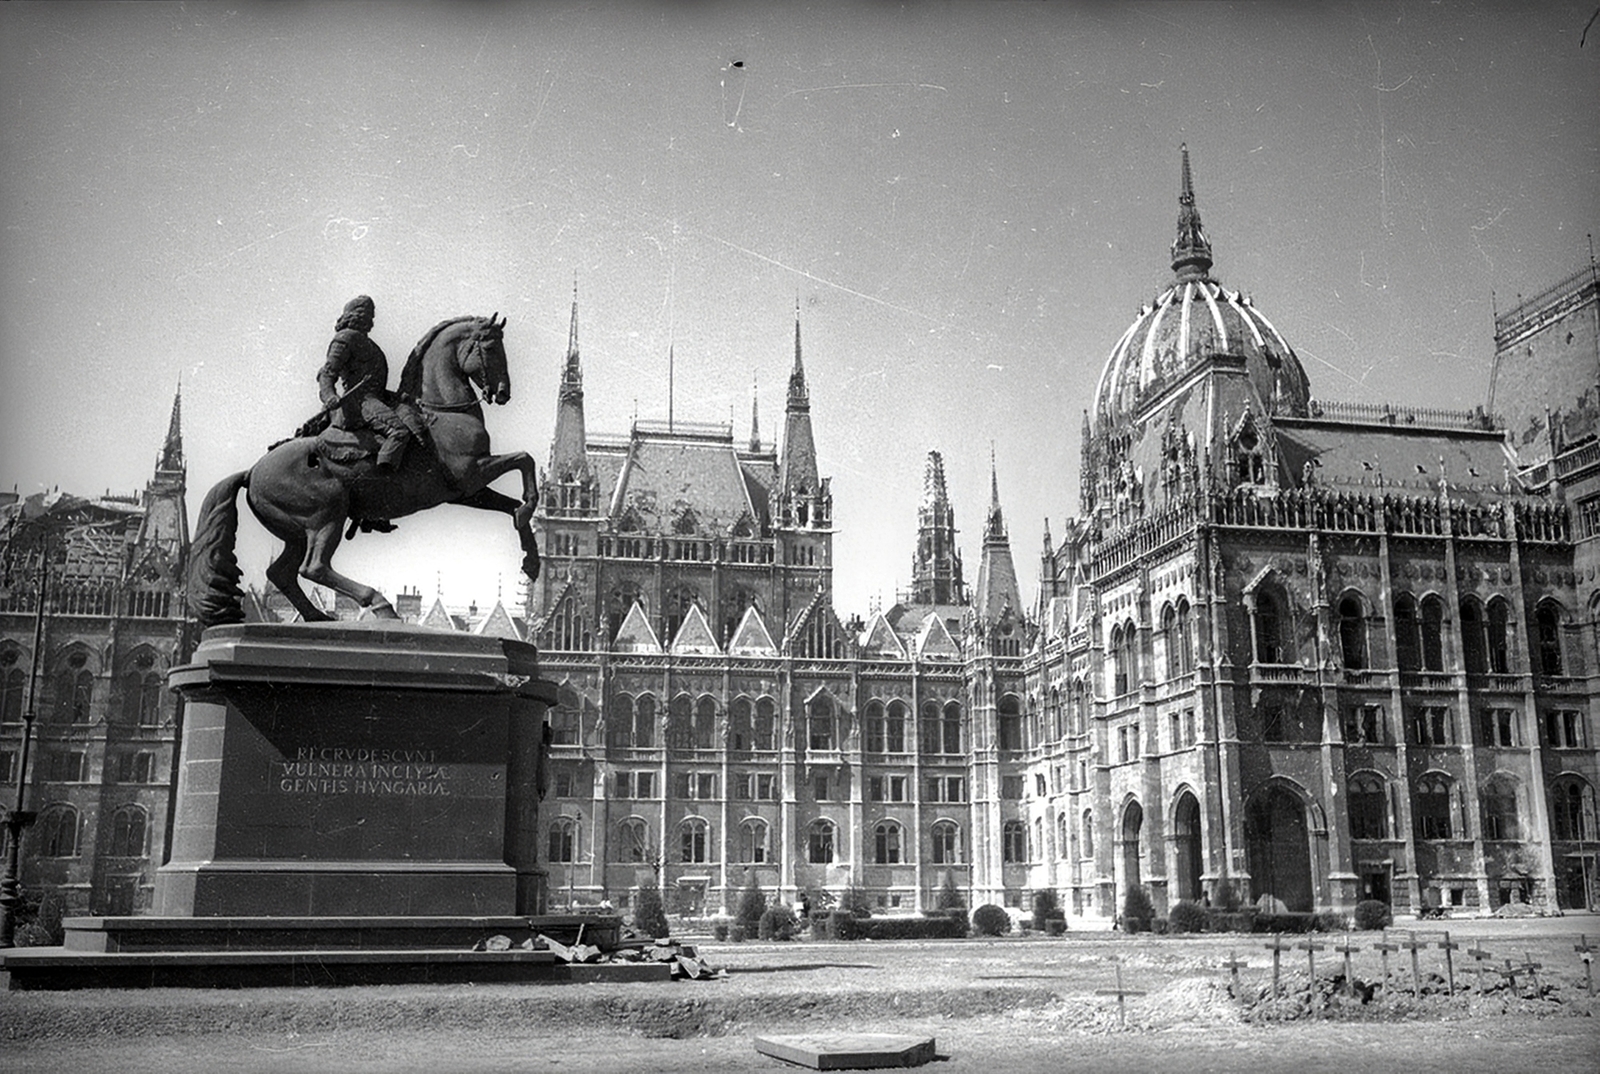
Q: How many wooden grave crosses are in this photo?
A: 12